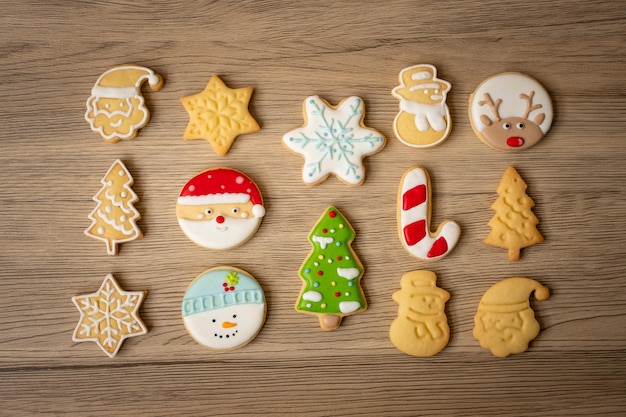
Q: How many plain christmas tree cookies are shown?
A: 1